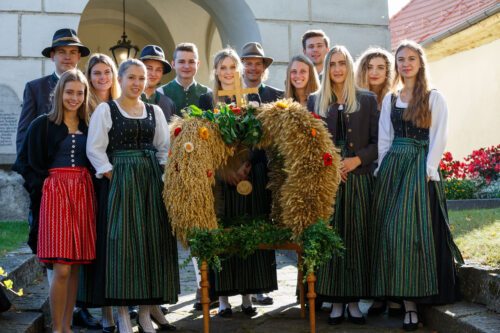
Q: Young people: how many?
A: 13